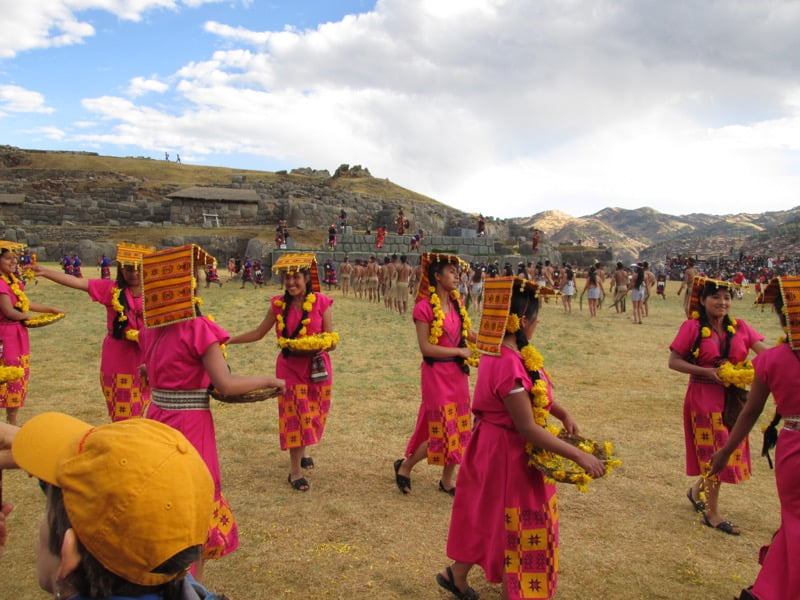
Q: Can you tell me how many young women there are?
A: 8